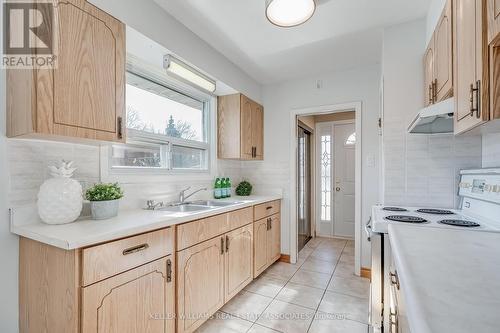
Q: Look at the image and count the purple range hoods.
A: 0